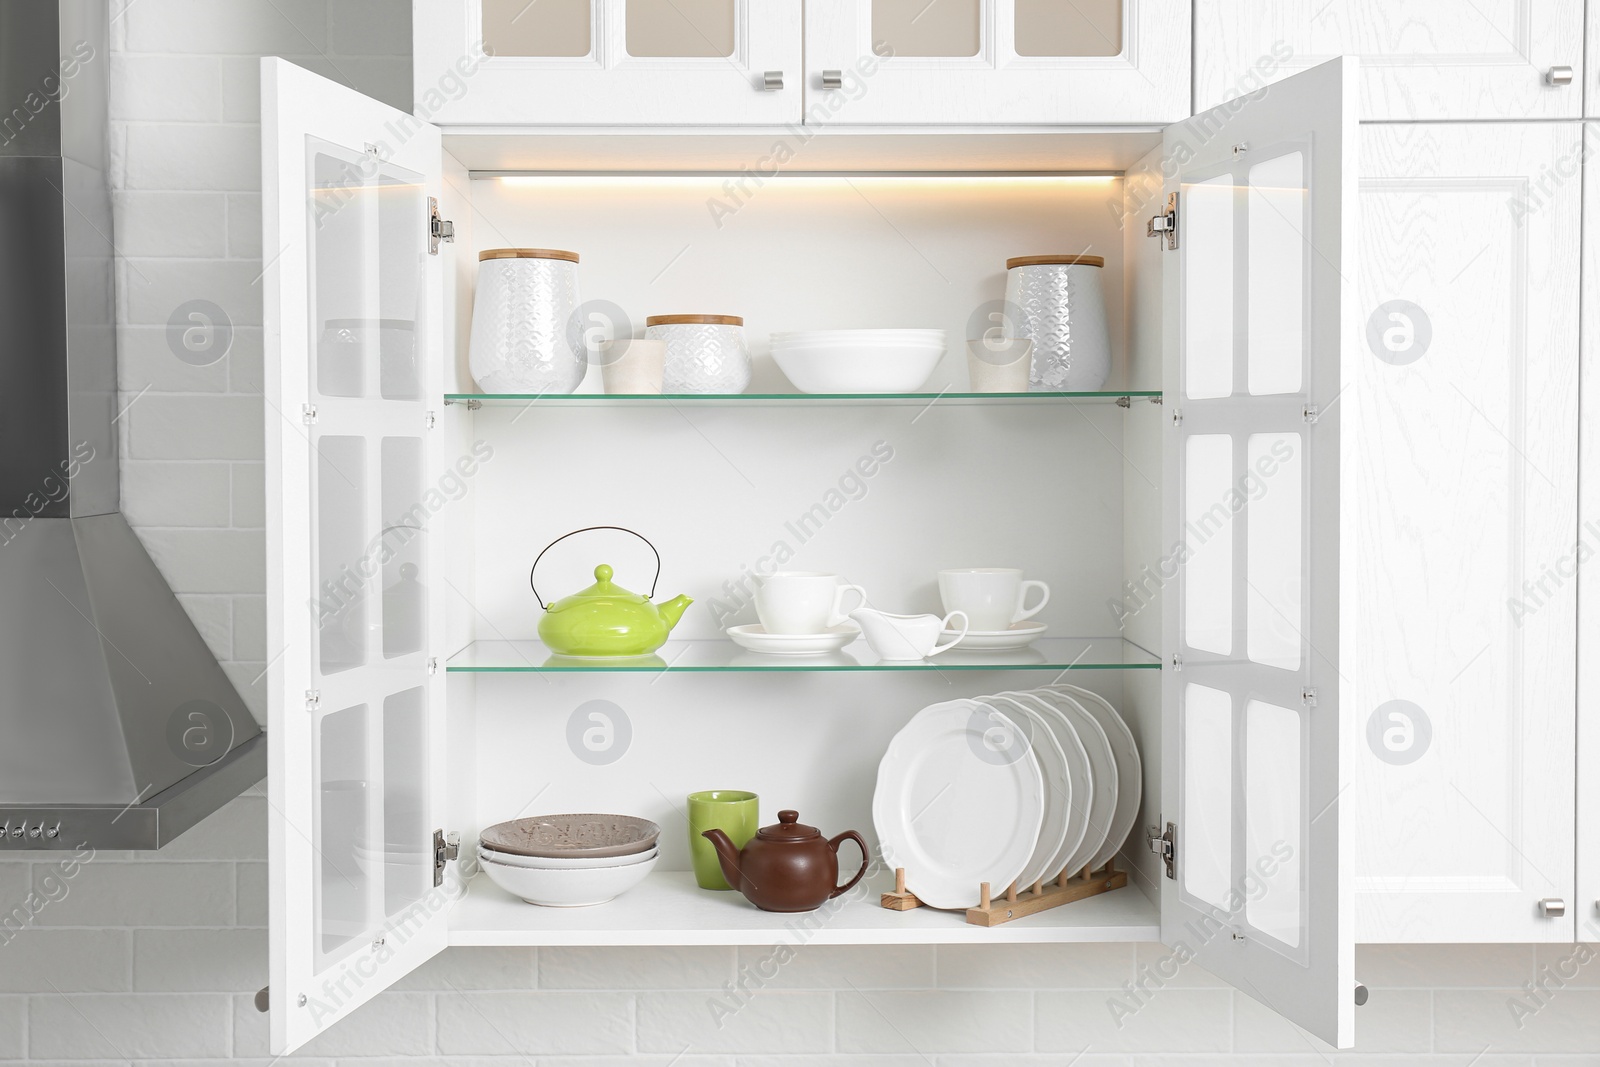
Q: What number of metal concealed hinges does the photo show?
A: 4